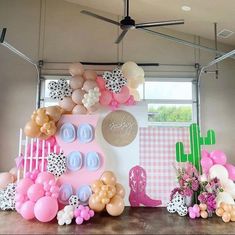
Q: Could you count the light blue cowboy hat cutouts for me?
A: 6